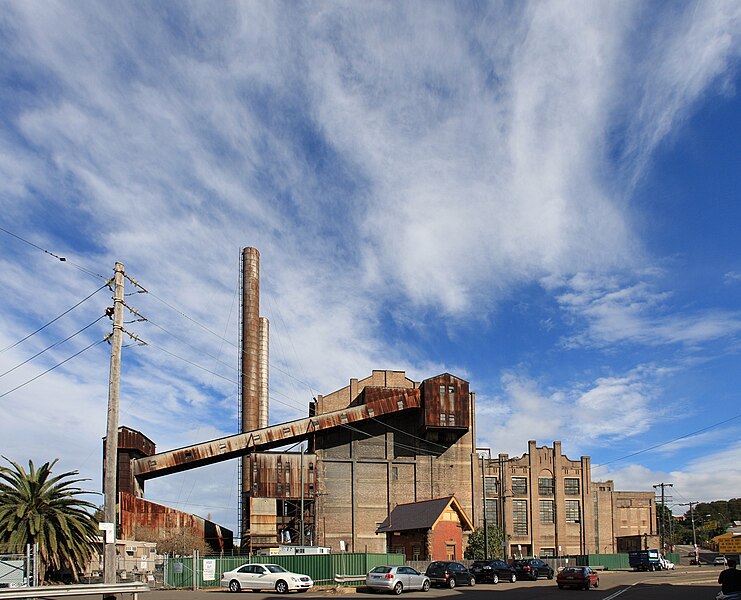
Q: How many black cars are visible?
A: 3